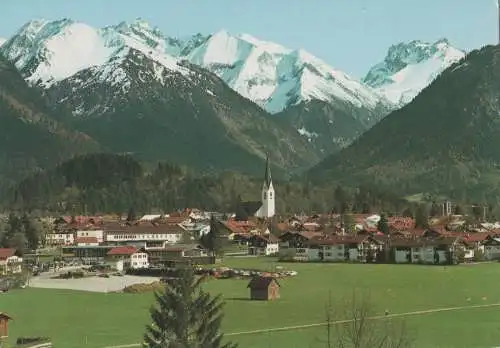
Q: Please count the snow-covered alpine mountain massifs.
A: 3